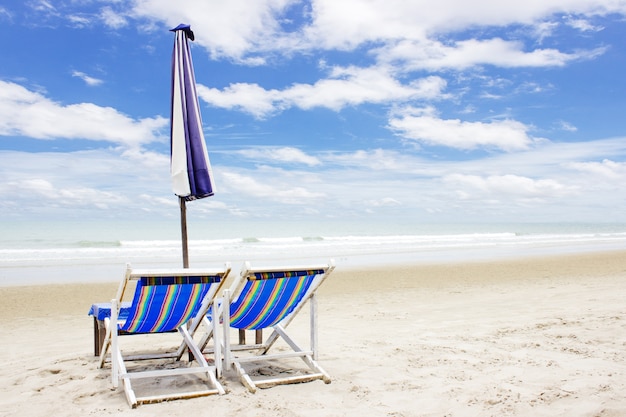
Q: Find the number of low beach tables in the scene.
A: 1